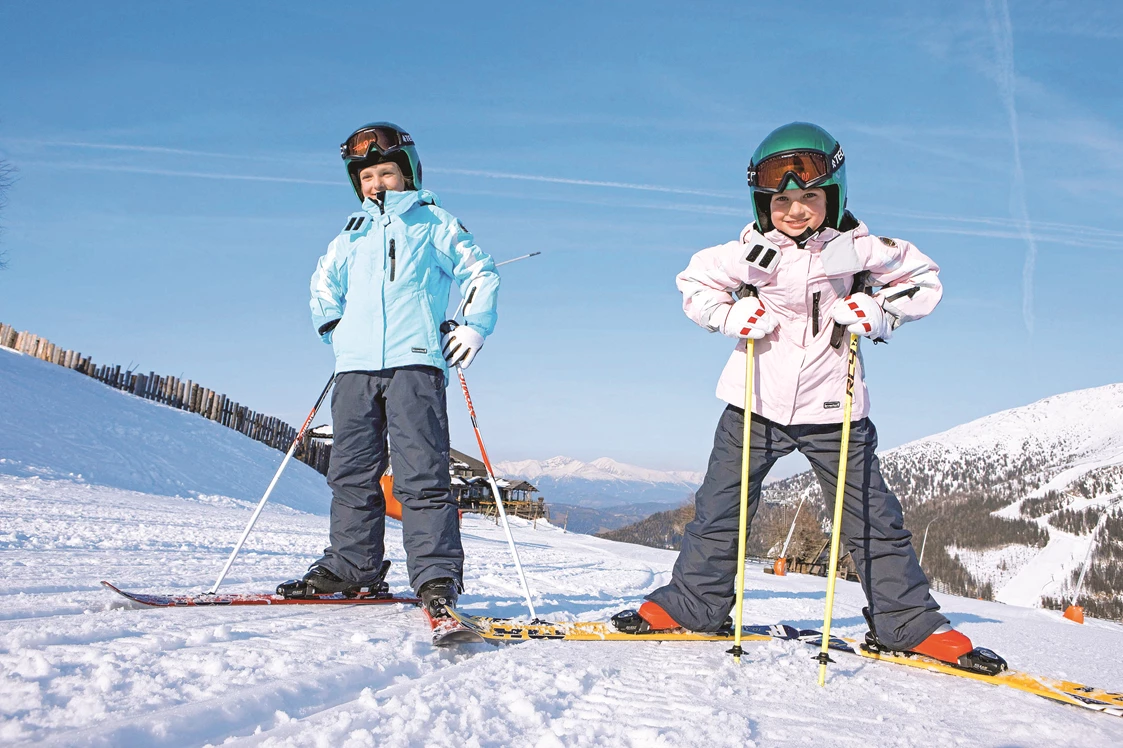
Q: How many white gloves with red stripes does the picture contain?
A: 2